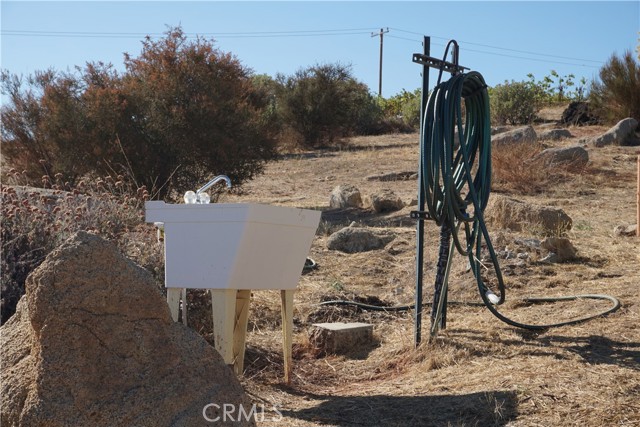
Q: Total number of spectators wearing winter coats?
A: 0